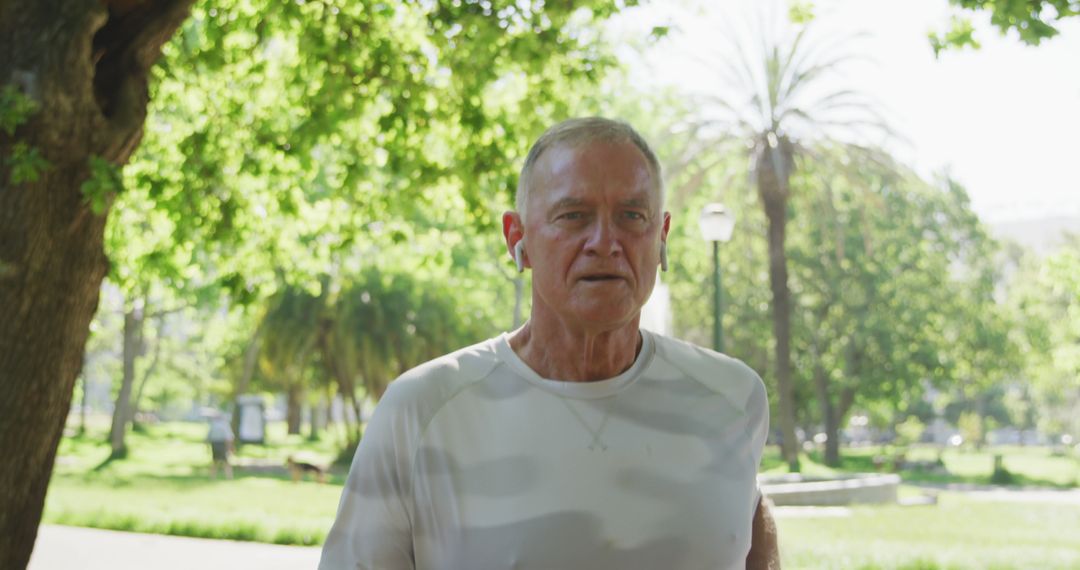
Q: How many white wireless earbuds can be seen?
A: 2